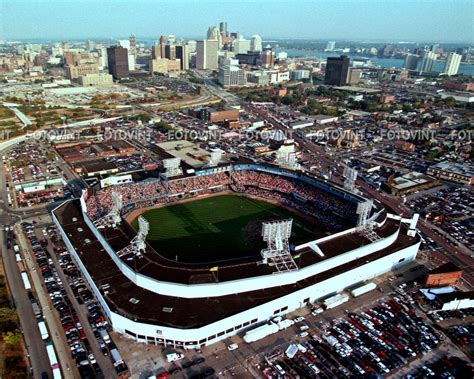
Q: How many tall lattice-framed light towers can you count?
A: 8